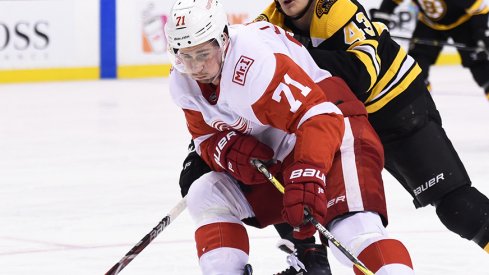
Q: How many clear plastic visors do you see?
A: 1